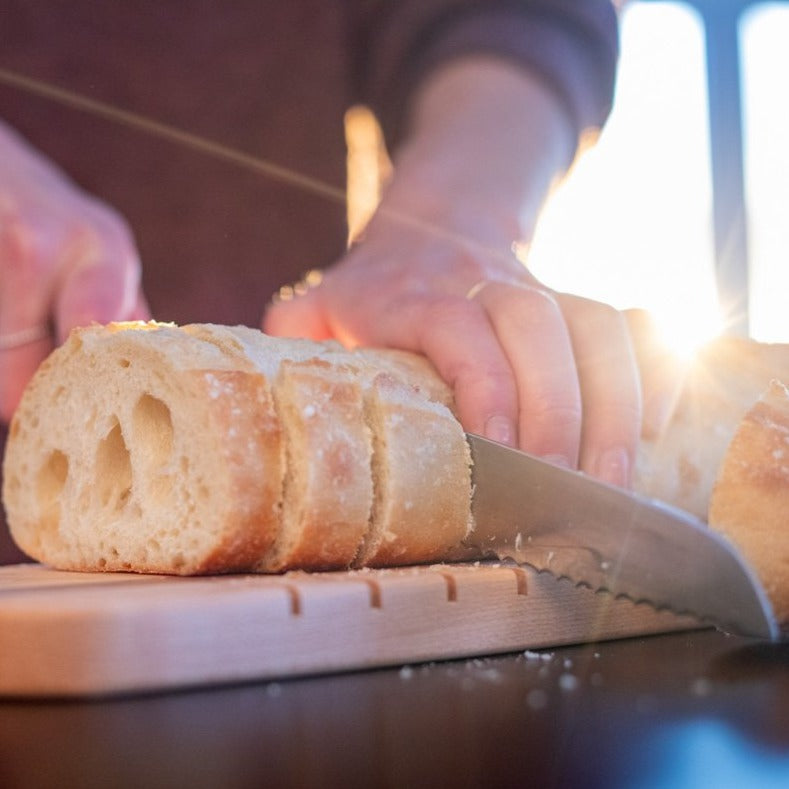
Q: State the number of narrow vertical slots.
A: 4